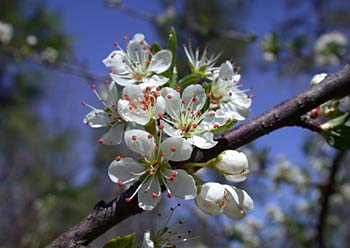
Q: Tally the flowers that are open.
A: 6